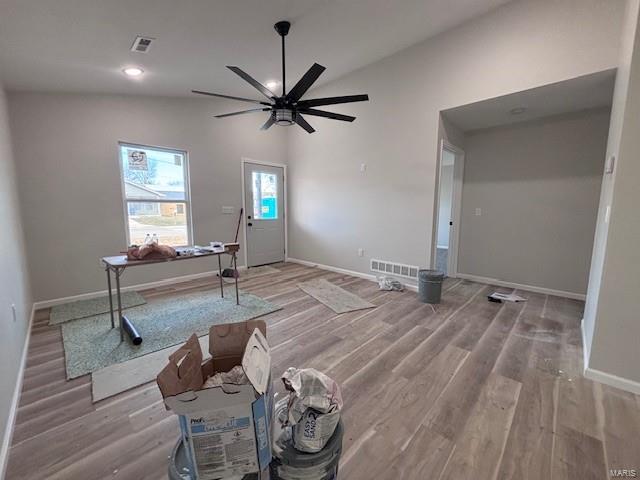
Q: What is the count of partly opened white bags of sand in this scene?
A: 1